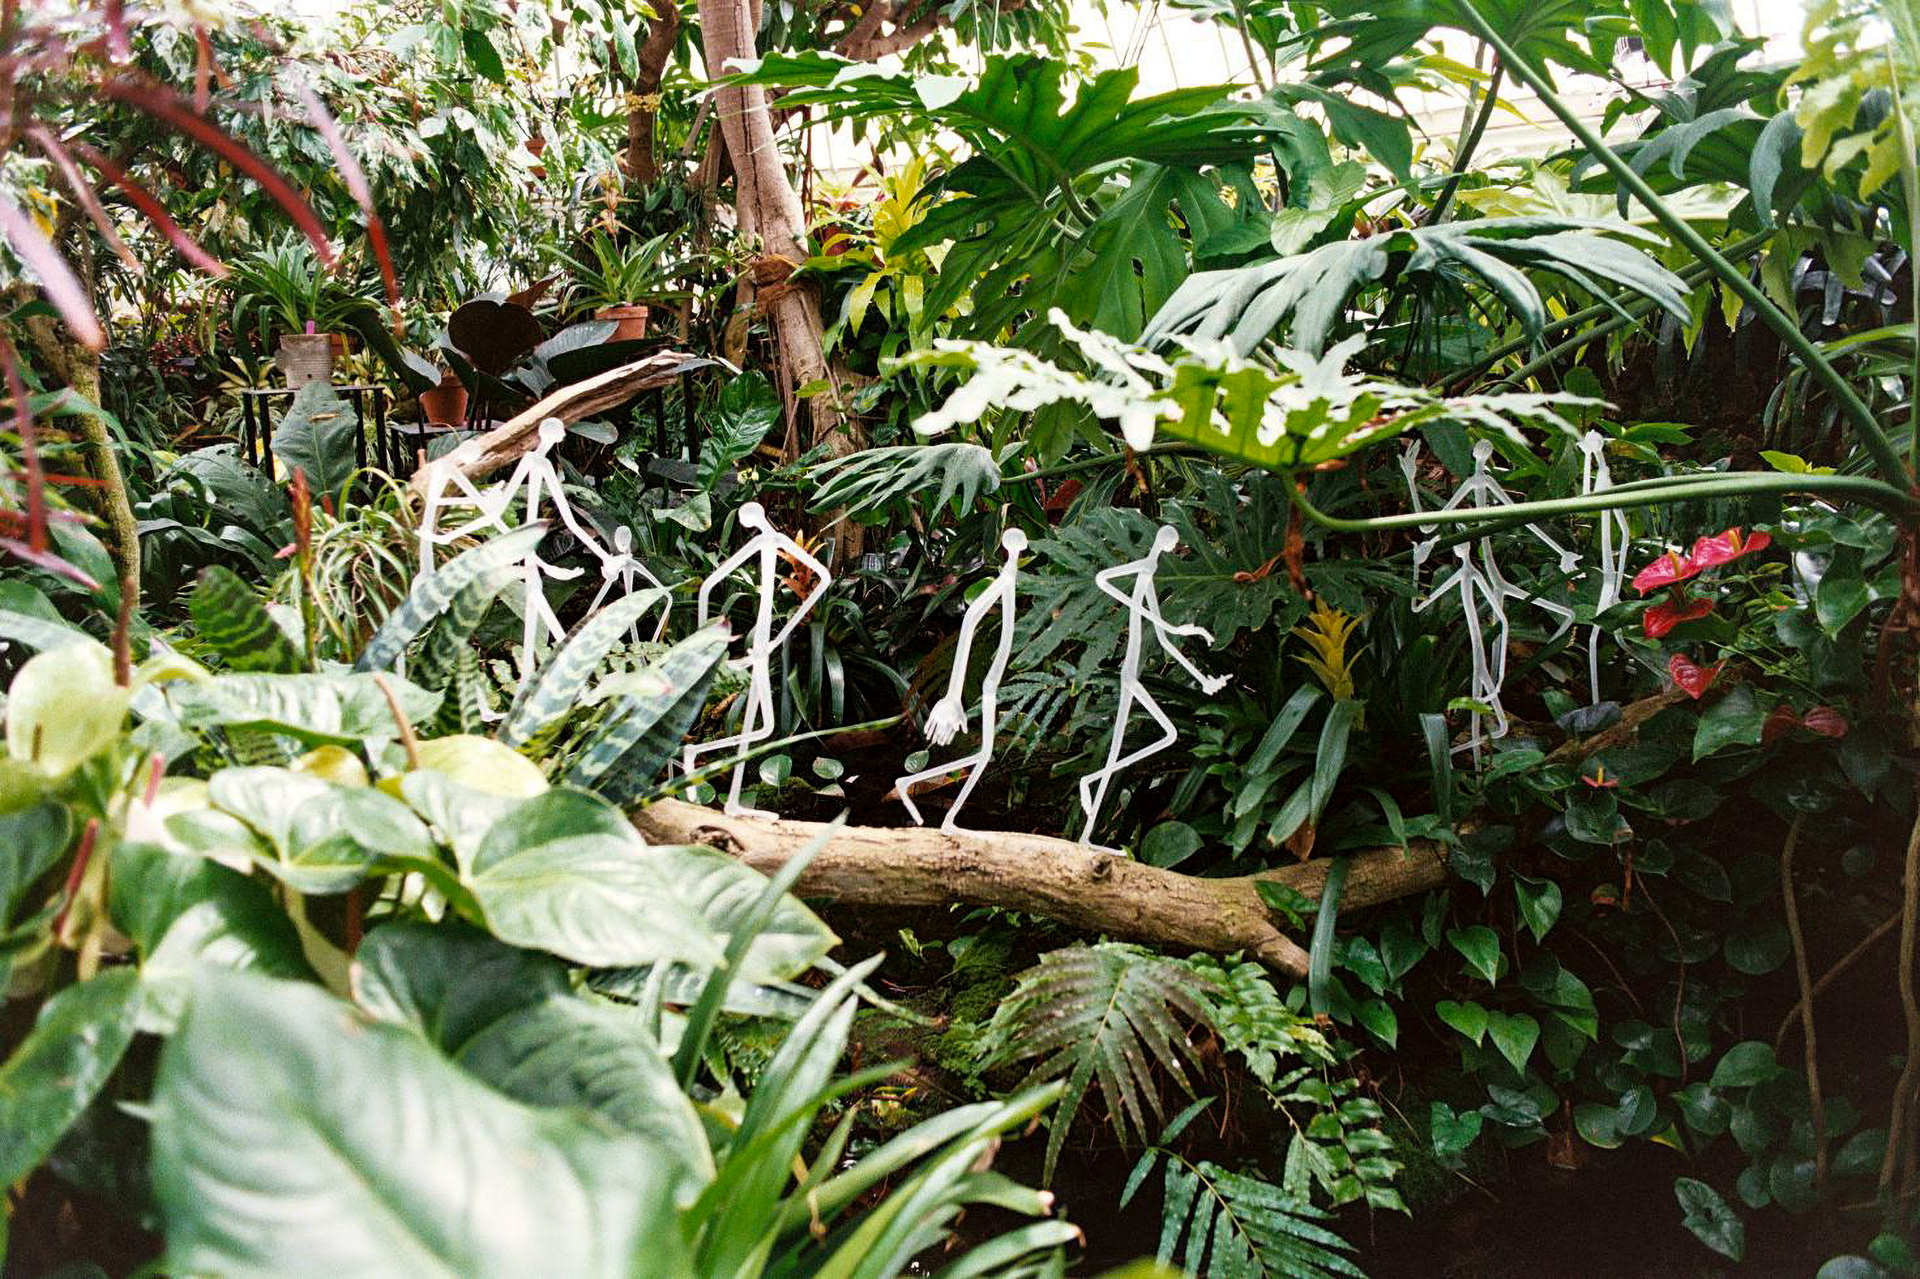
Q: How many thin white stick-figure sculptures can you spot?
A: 9